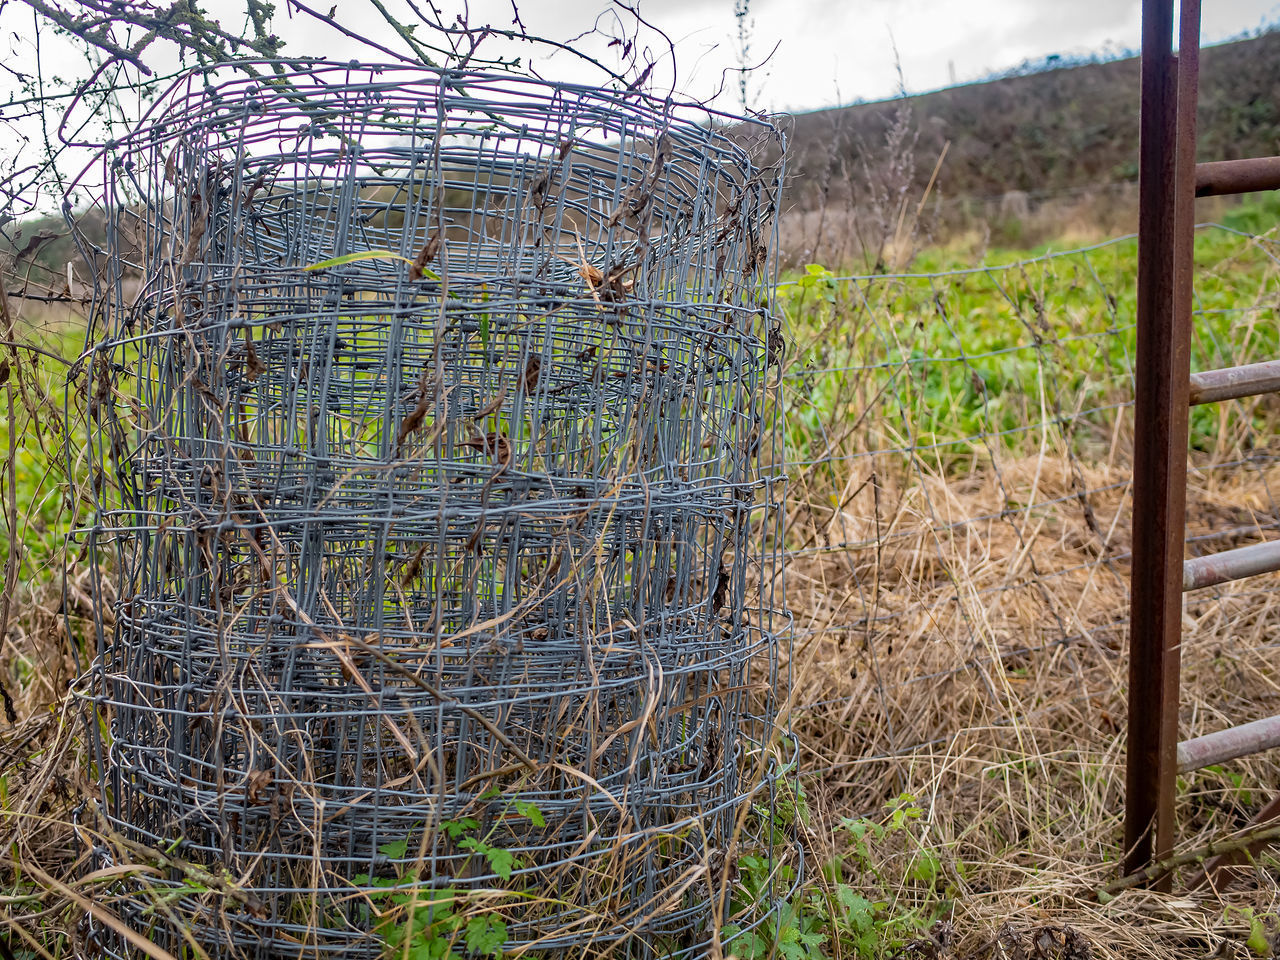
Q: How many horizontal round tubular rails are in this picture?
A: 4